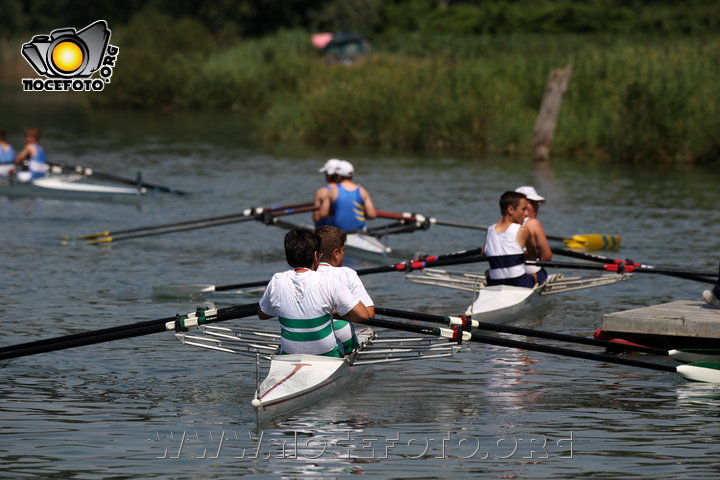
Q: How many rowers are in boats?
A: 8